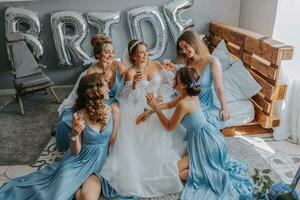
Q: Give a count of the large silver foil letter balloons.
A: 5